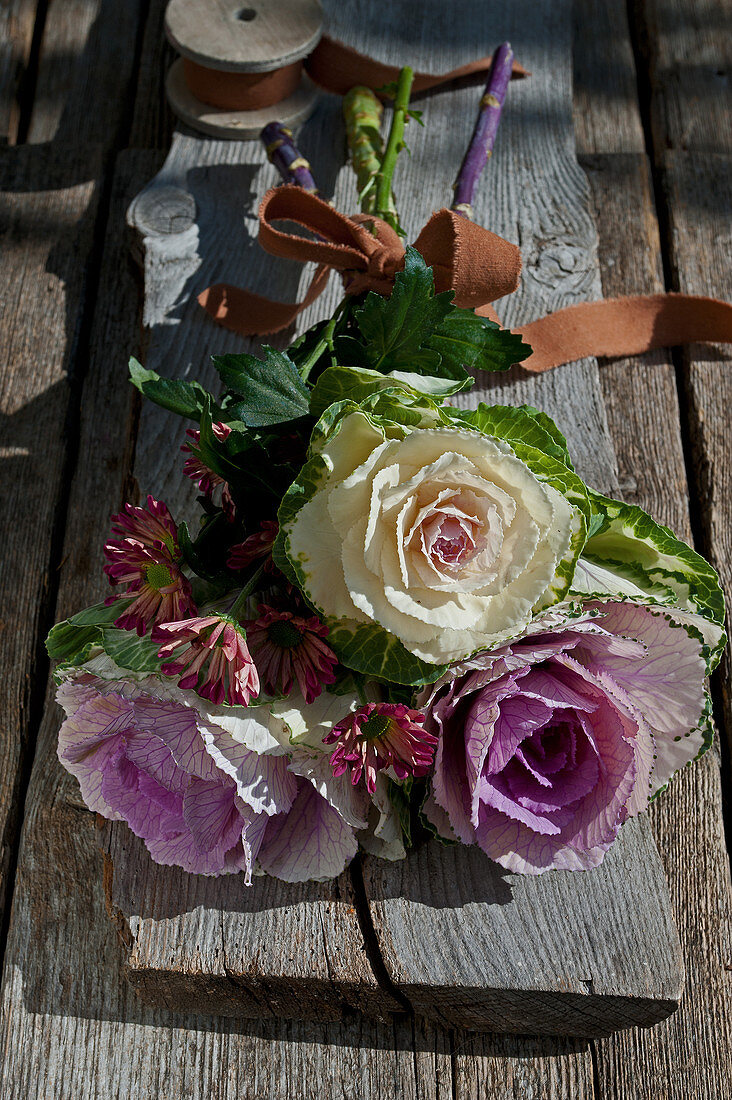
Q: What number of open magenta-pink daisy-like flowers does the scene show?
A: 7